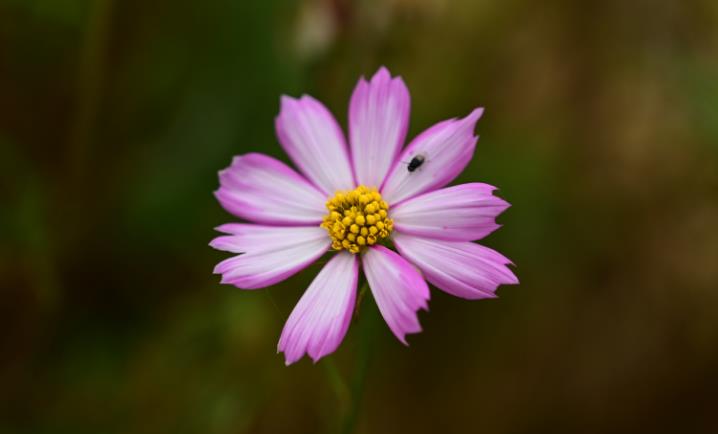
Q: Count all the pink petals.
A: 9